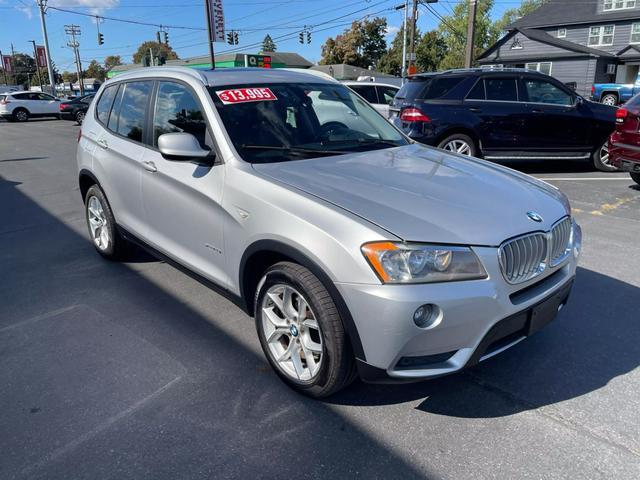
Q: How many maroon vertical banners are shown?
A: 2